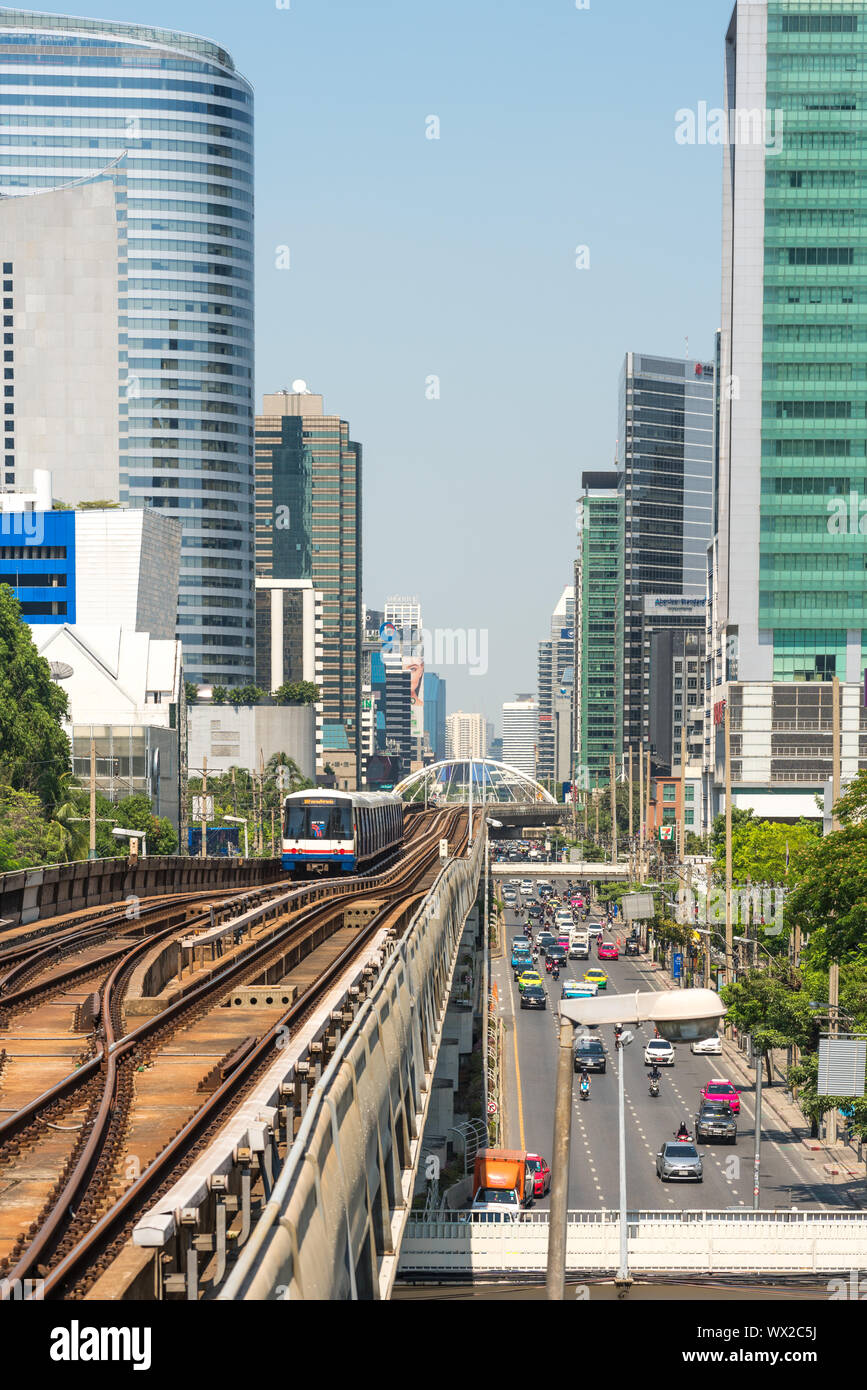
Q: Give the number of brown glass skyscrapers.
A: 1